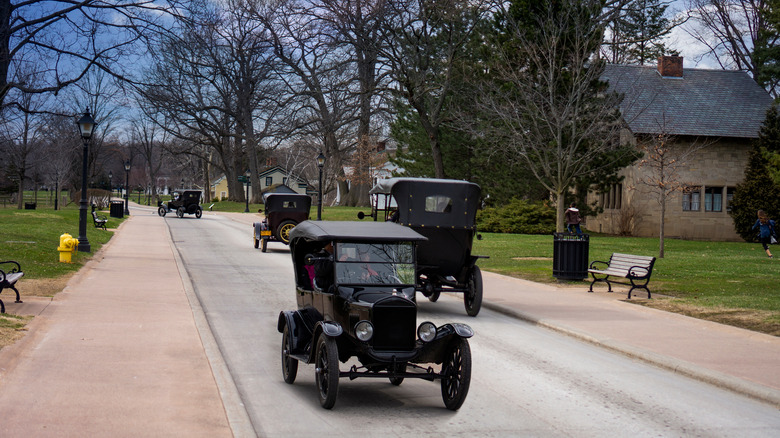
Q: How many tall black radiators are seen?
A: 1